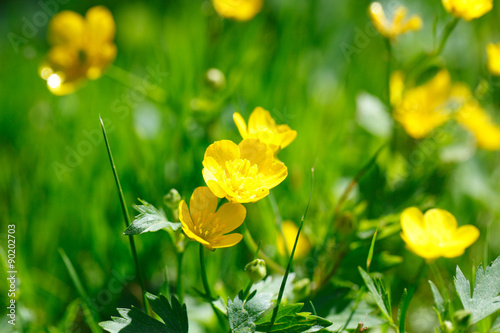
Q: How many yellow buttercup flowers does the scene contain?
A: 12